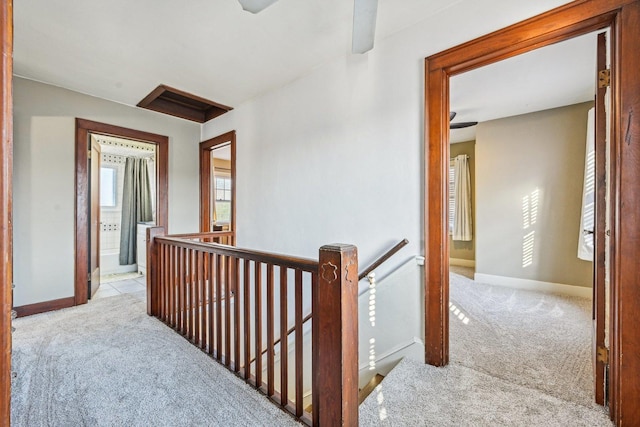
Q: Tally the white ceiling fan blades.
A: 2